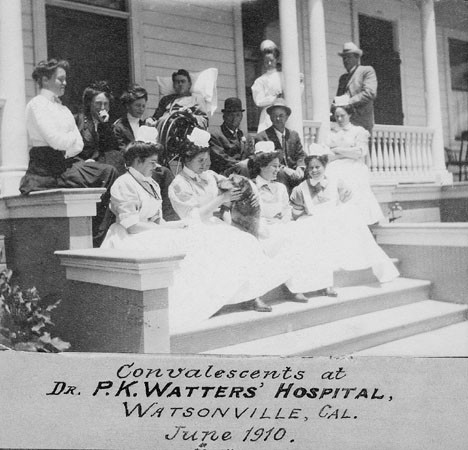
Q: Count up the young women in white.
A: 6